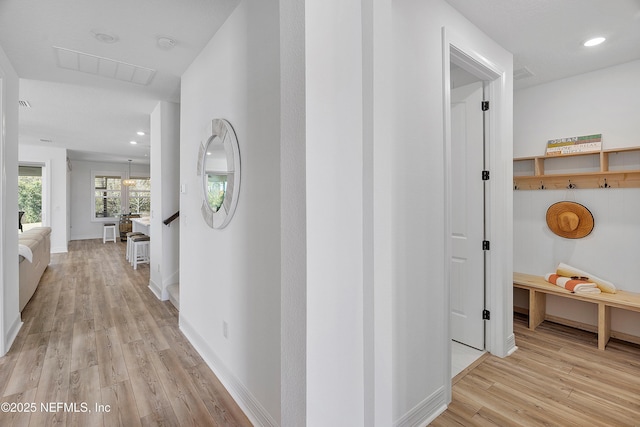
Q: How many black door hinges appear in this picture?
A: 4